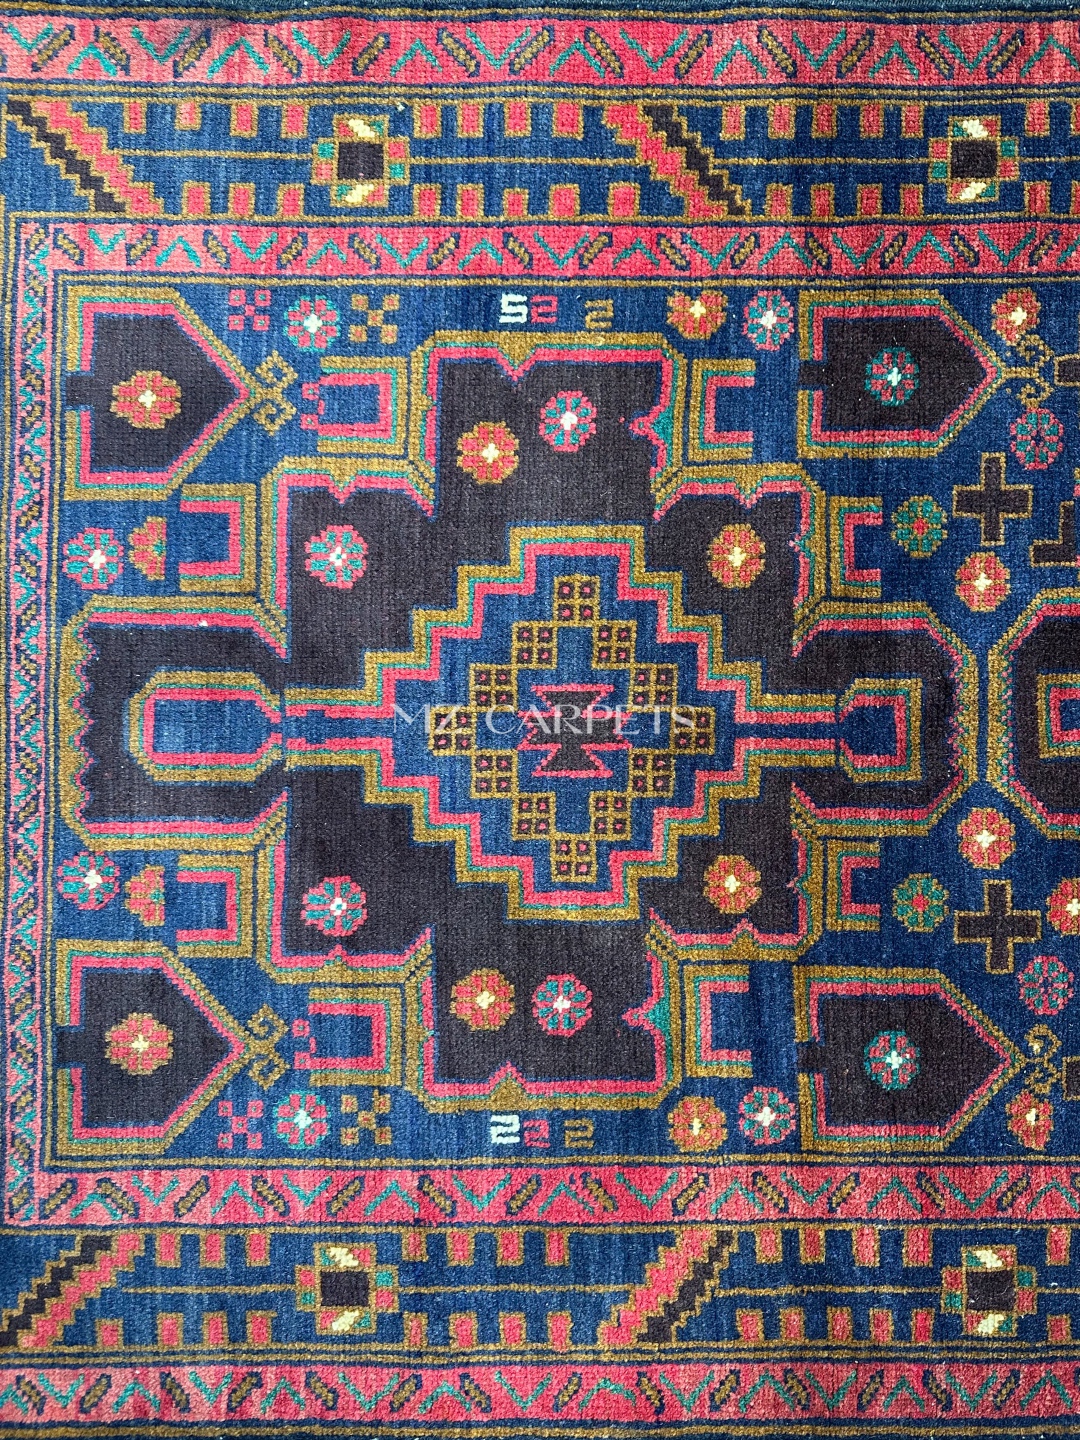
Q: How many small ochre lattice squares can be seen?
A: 12